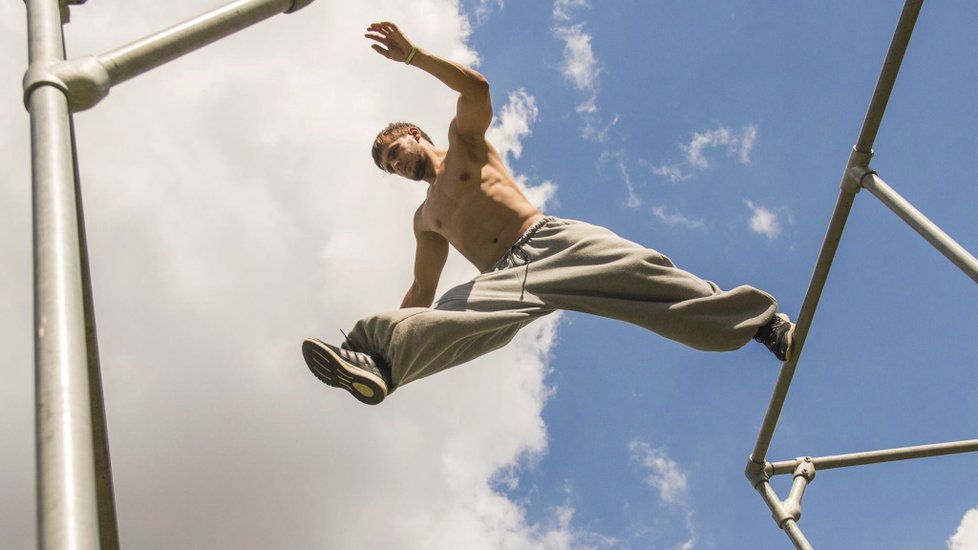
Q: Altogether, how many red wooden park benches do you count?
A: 0